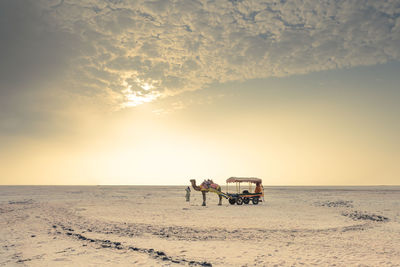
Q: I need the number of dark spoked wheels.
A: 4